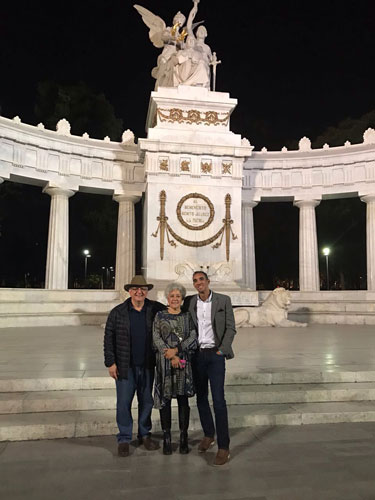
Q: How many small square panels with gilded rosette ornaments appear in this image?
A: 4